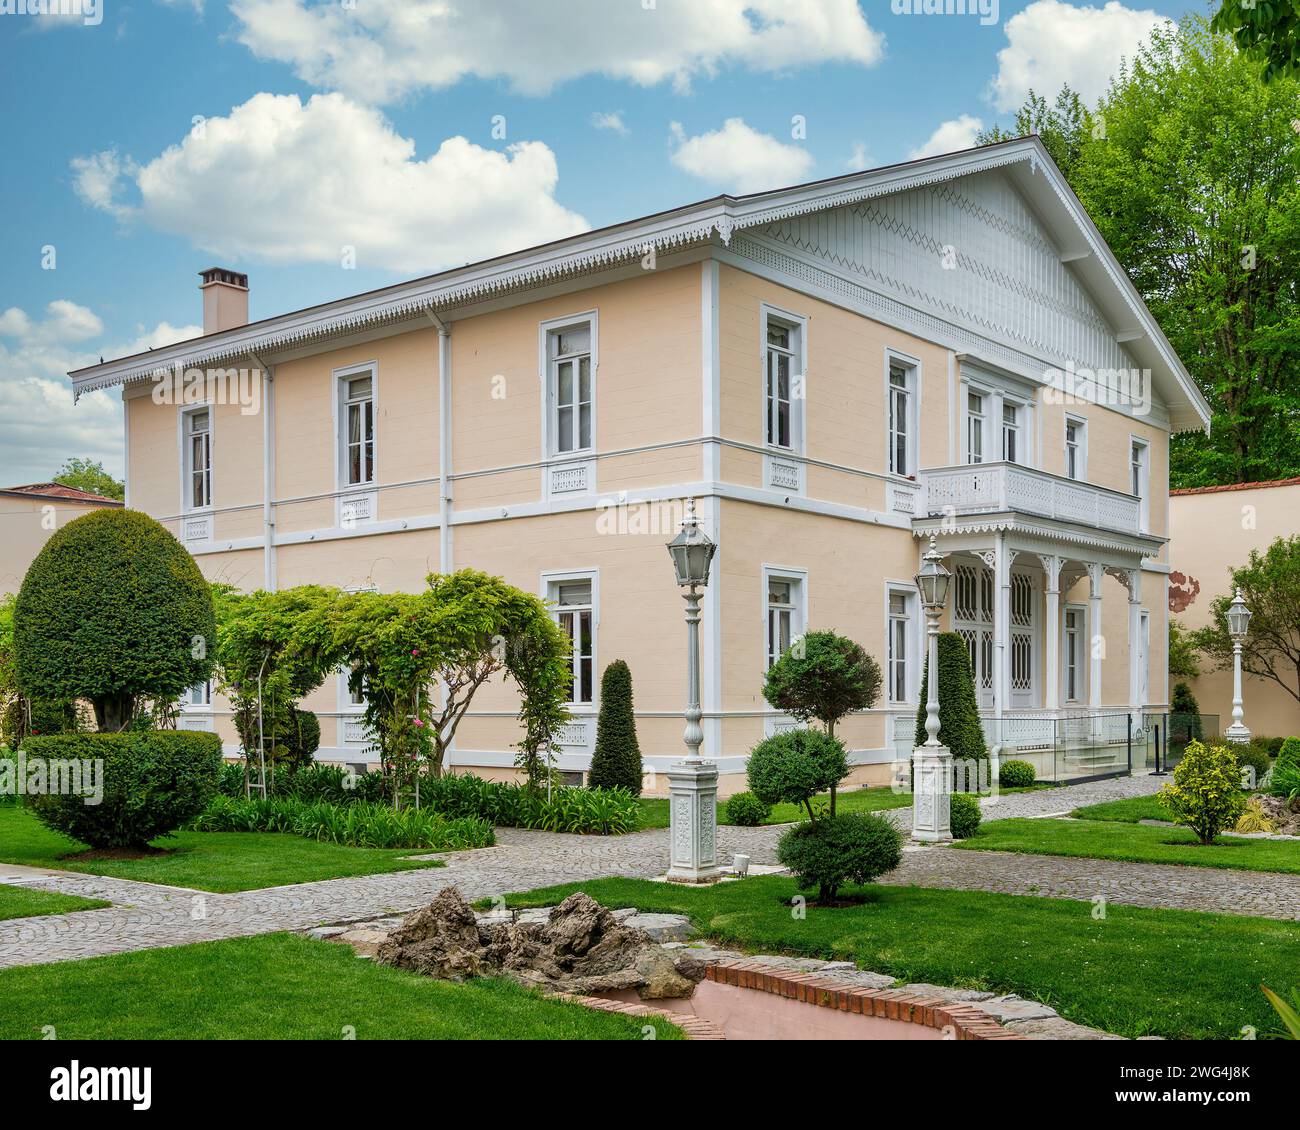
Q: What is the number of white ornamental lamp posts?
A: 3